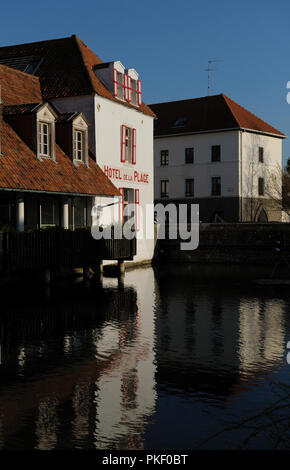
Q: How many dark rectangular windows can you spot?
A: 8